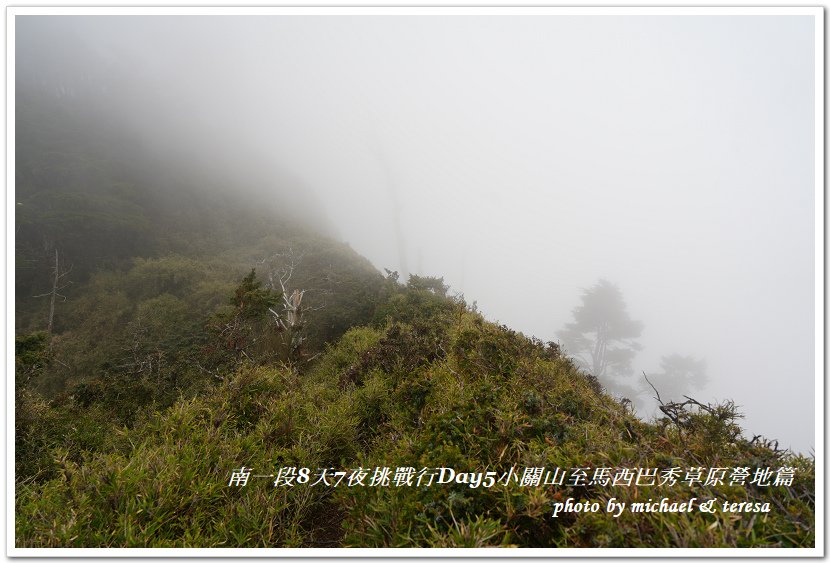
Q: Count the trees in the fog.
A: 2